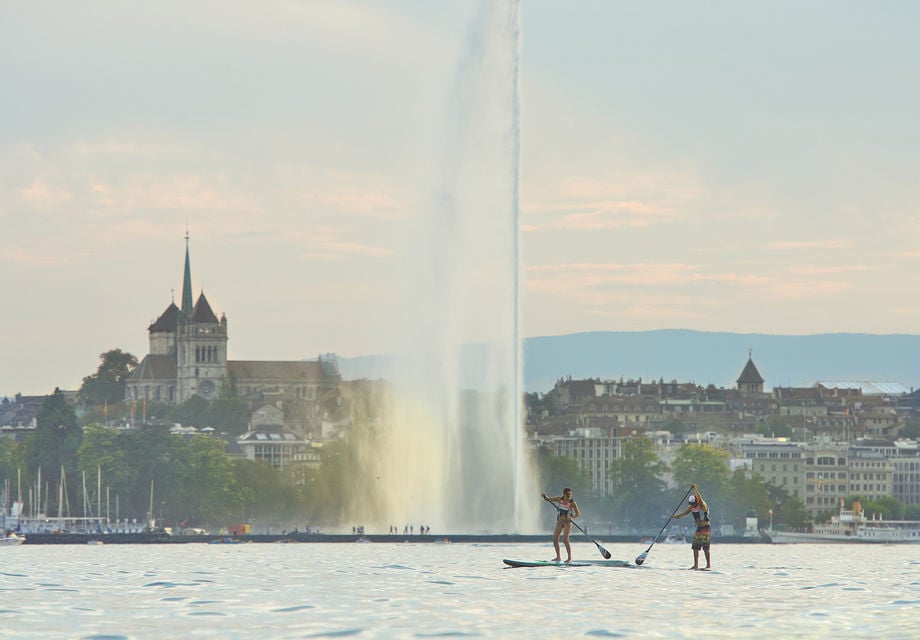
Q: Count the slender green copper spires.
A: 1